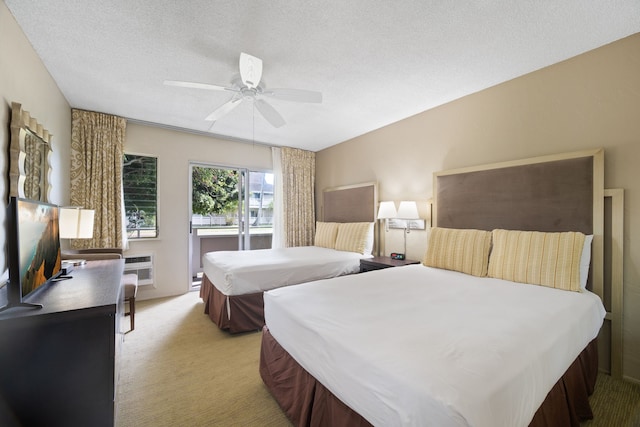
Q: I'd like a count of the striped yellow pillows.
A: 4